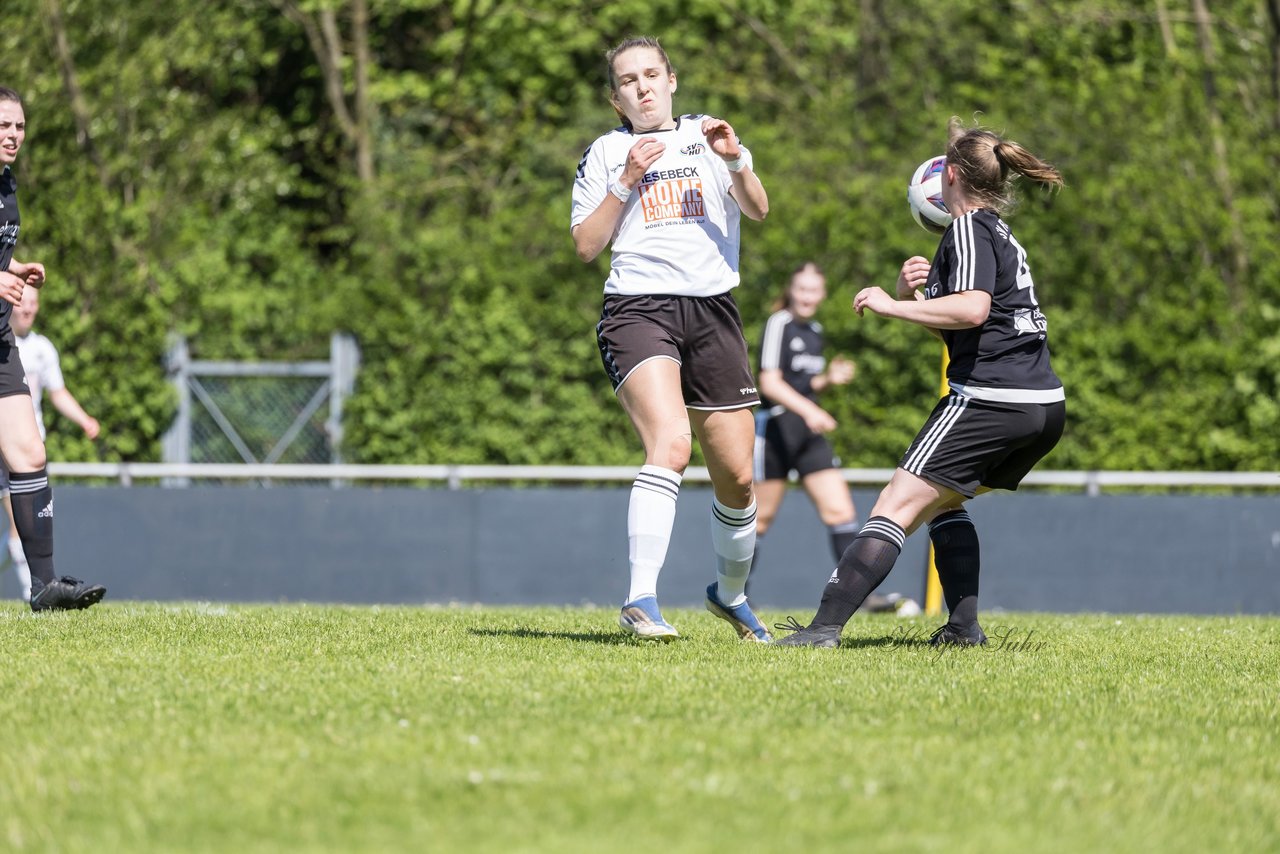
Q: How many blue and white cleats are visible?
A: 2